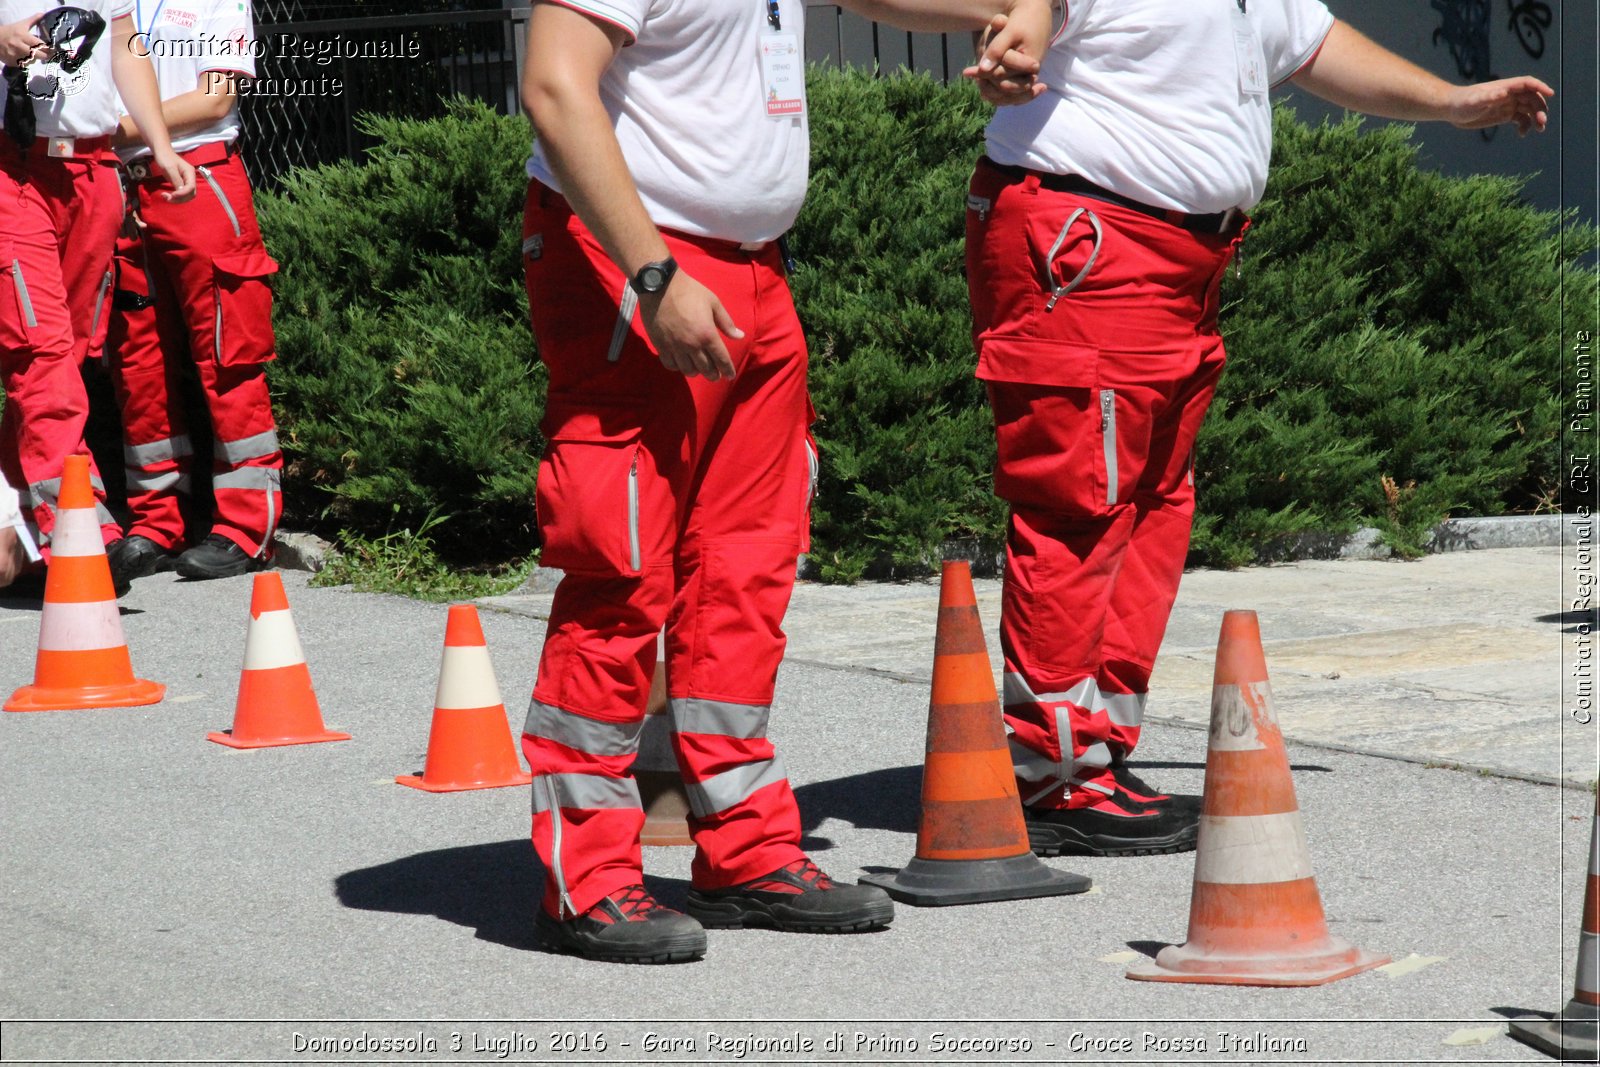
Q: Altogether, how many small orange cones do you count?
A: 2